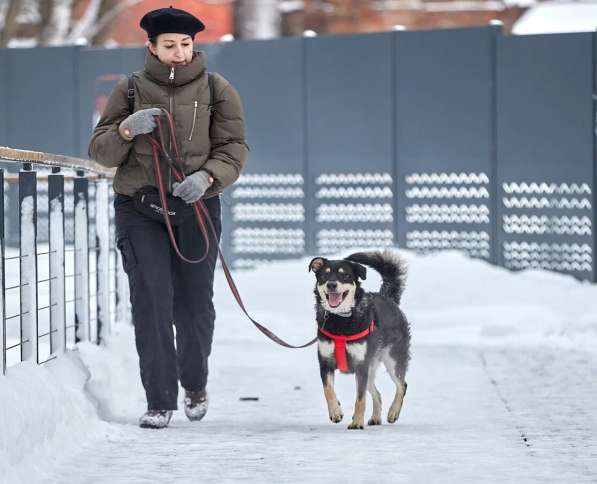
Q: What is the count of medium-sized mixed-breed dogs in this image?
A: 1